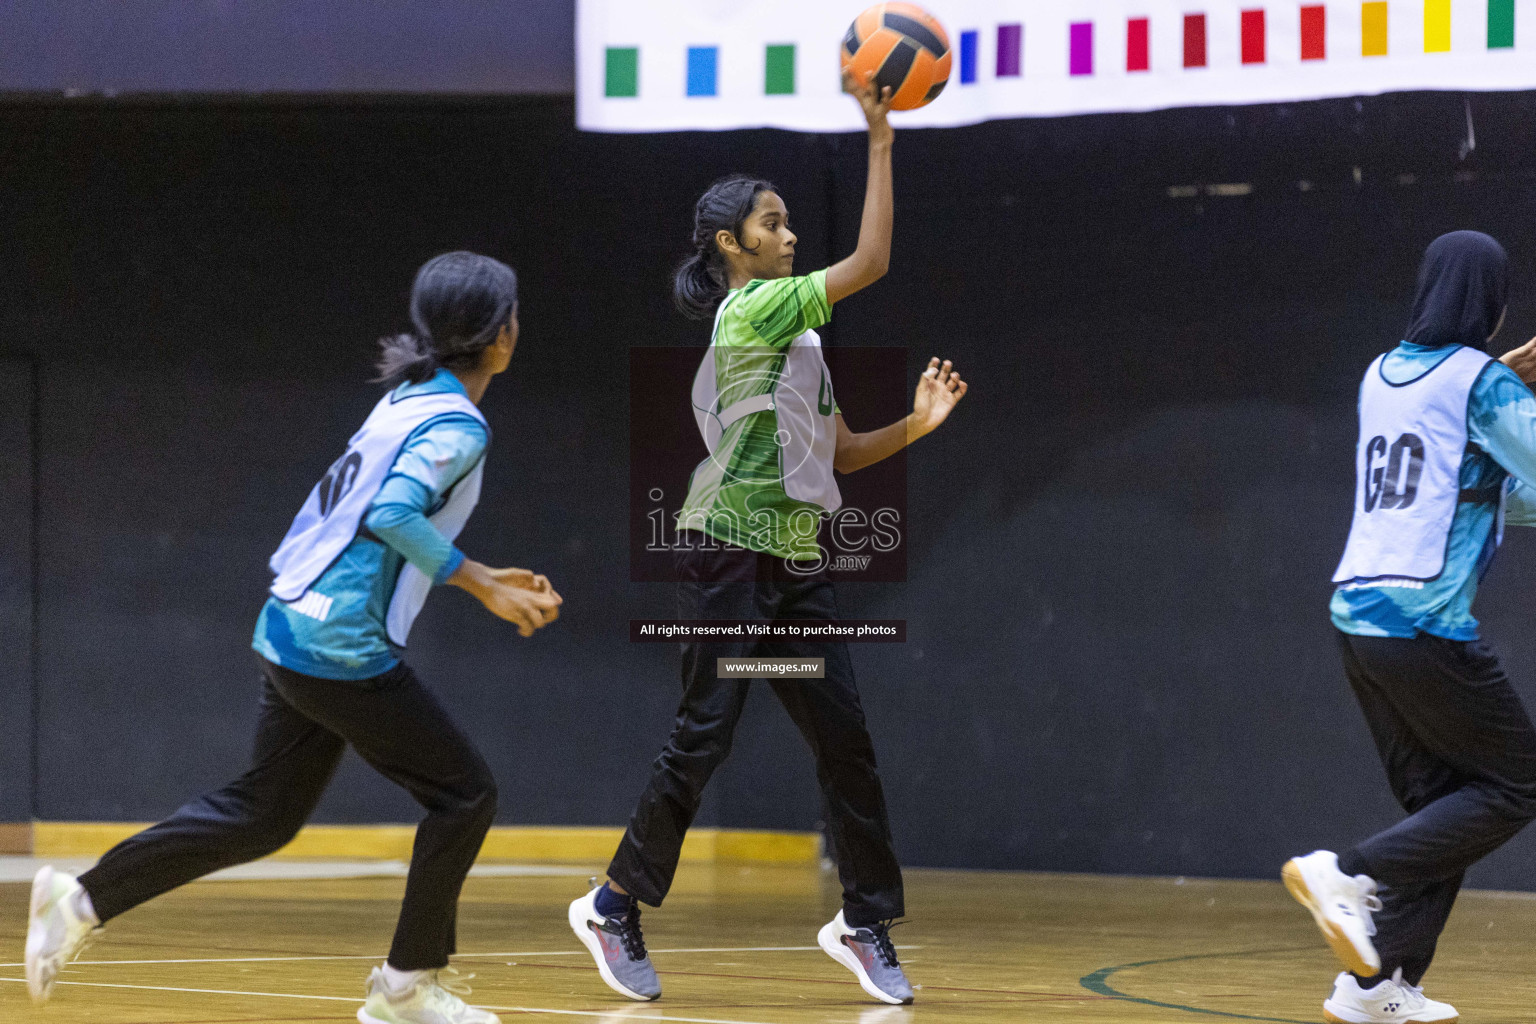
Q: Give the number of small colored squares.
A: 13